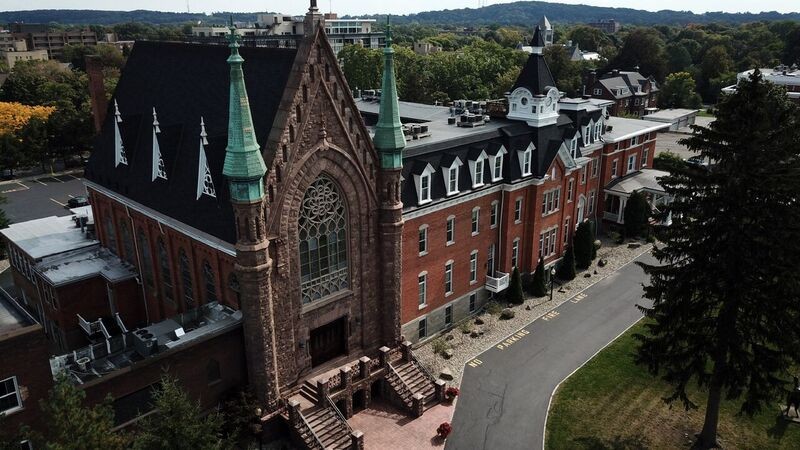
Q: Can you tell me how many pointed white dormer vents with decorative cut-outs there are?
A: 3